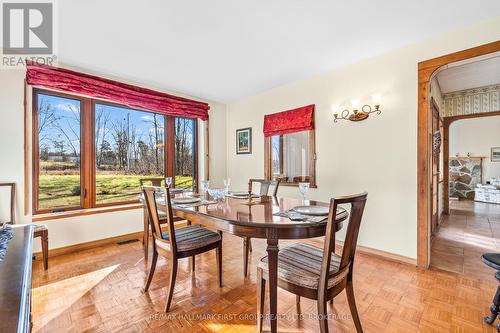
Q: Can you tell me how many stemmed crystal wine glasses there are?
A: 4